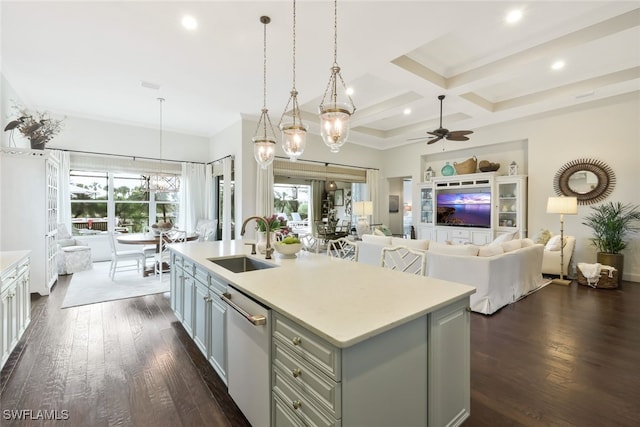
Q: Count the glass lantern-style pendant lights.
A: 3